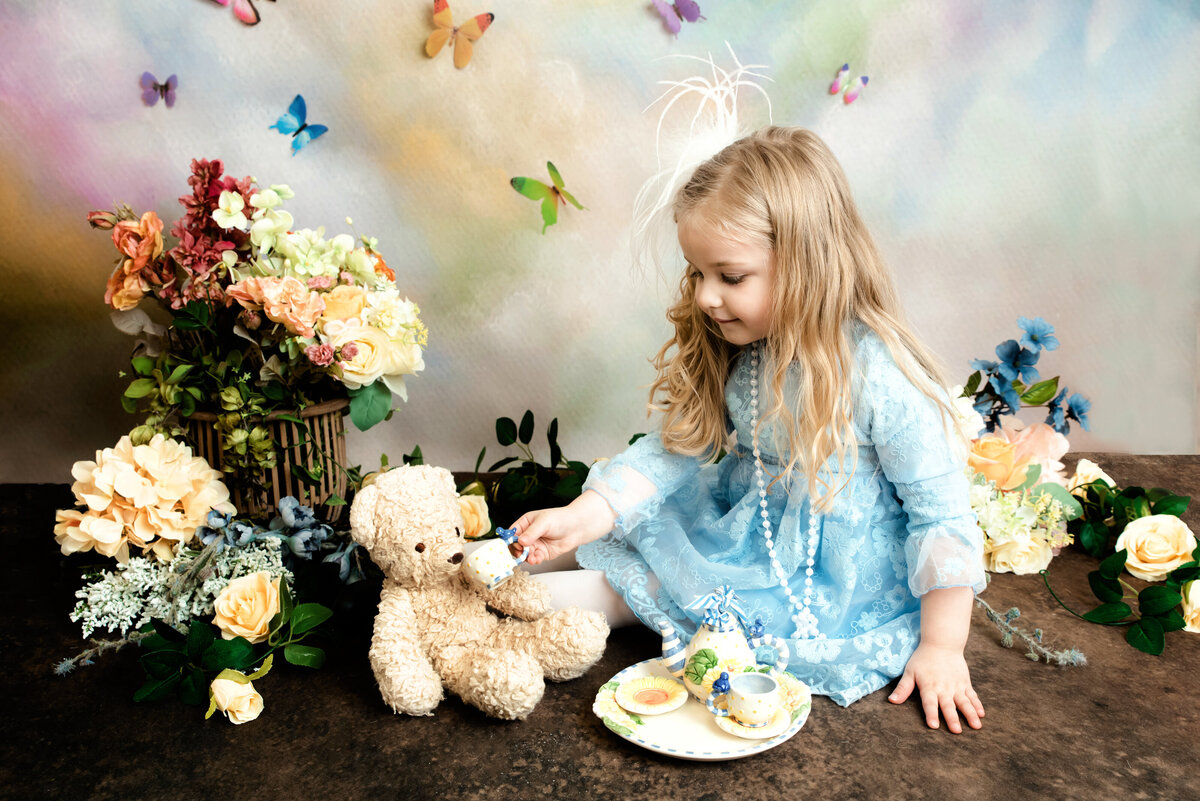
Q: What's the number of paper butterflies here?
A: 7